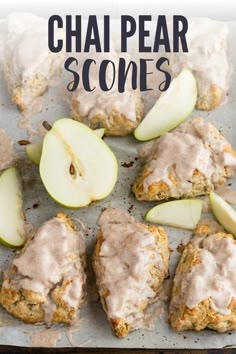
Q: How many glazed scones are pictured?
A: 7